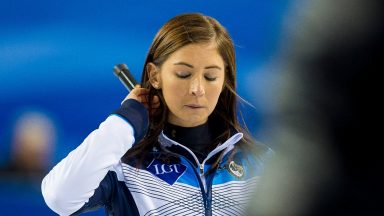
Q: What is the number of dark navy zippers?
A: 1